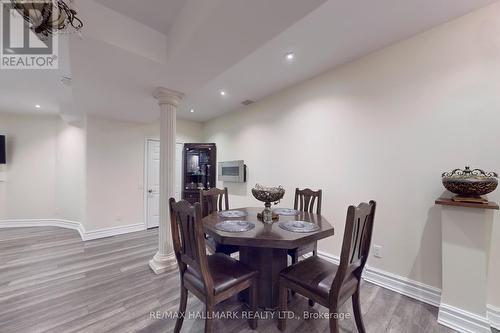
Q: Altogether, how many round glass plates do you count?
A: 4